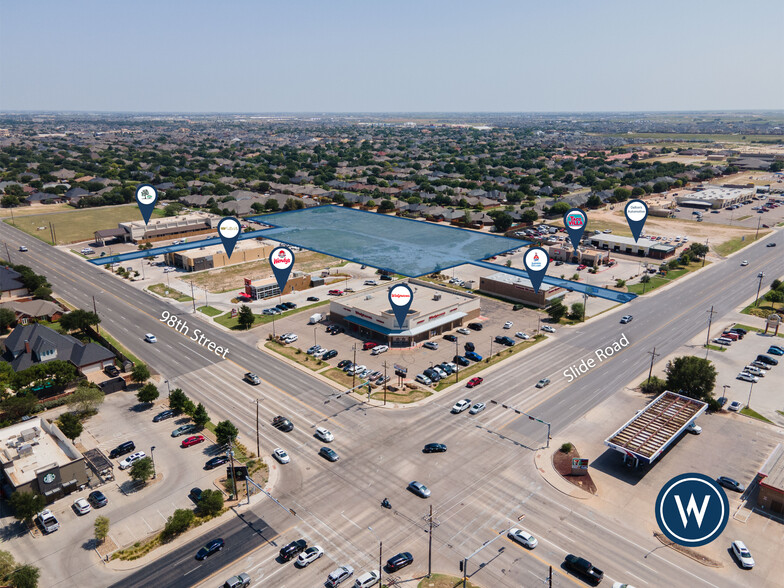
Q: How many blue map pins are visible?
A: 7